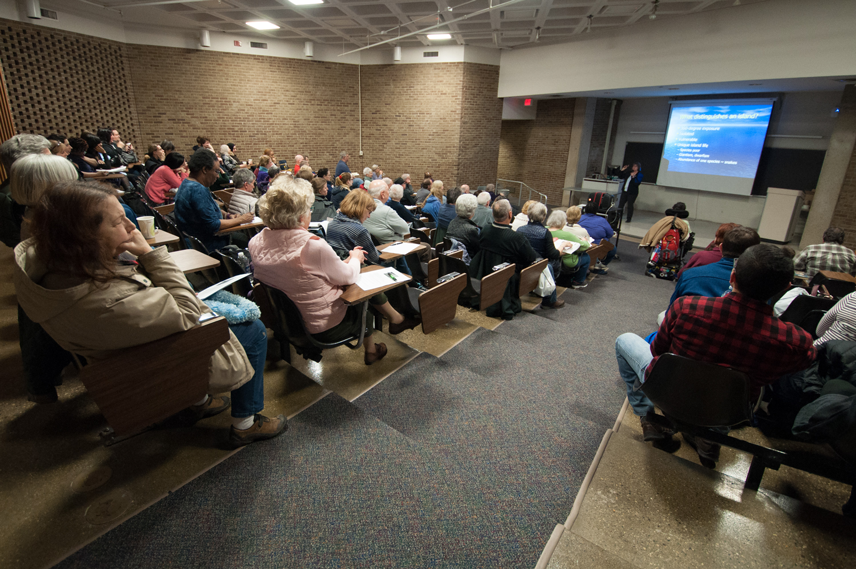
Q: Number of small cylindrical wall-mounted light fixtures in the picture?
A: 4